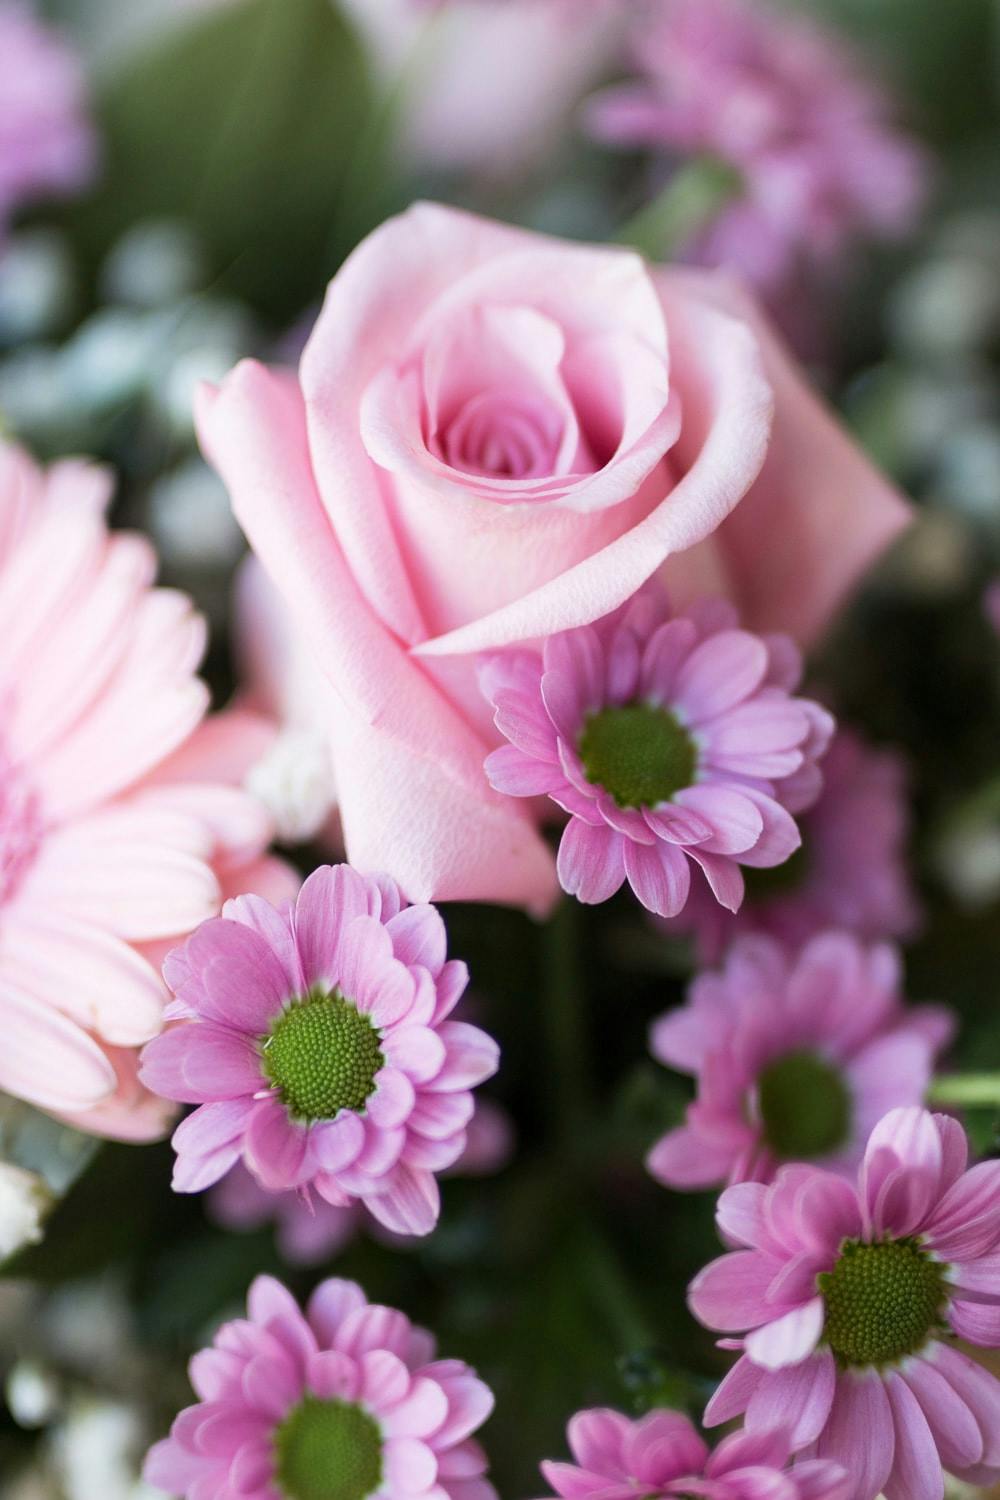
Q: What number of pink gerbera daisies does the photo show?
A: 1